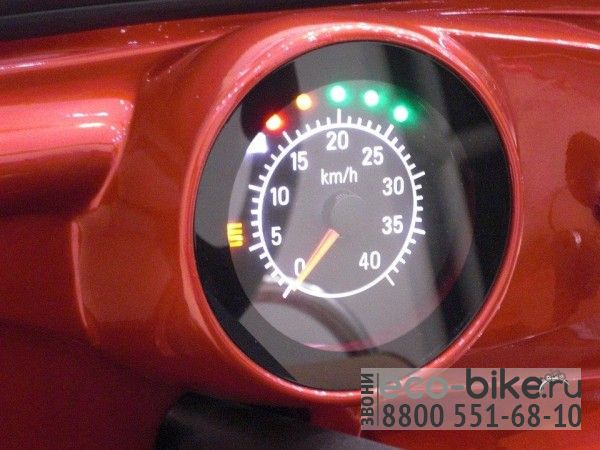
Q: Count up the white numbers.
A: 9